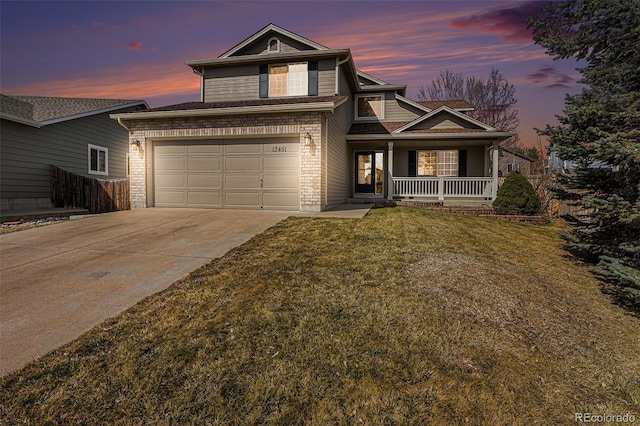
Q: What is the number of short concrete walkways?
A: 1